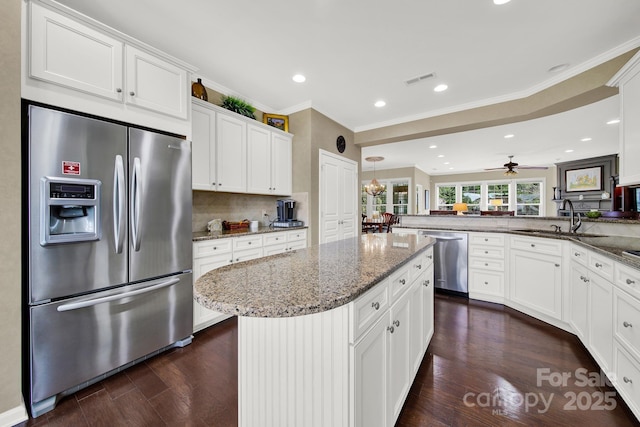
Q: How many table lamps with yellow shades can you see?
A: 2